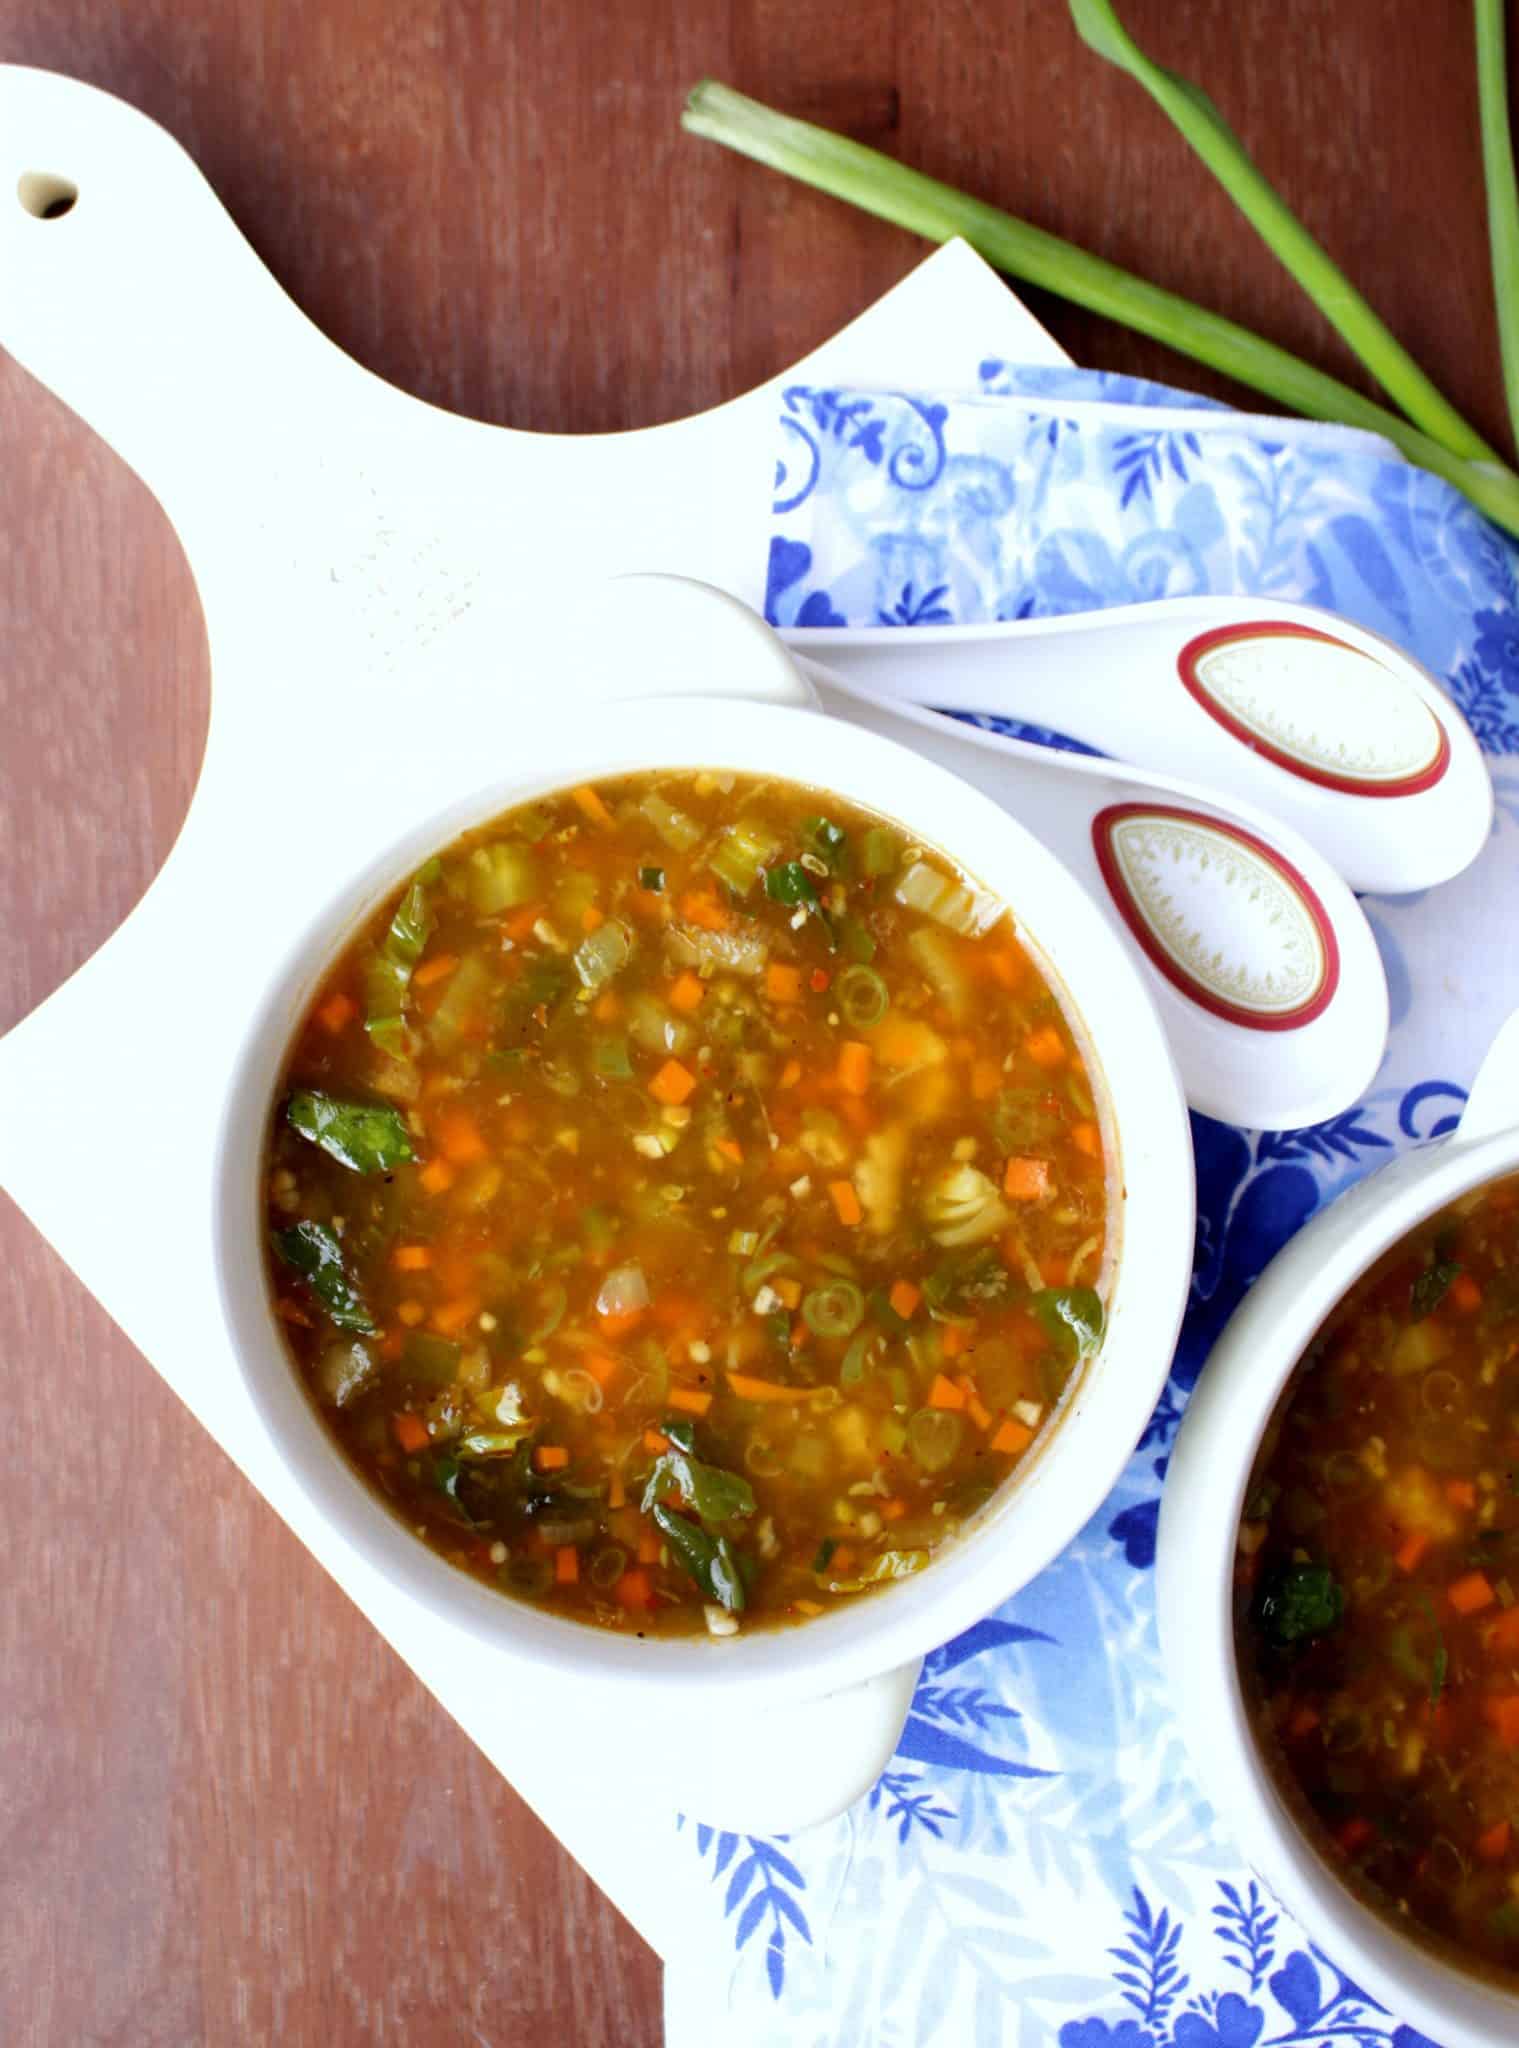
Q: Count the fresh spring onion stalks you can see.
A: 3